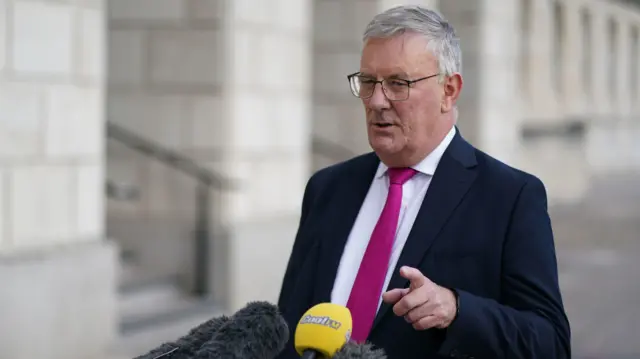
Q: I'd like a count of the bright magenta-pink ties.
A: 1